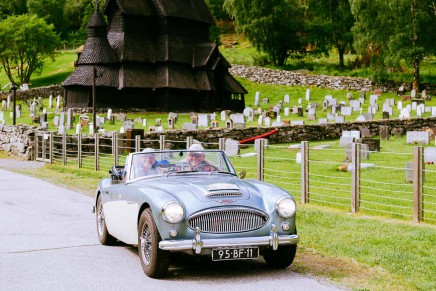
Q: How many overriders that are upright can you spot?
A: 2